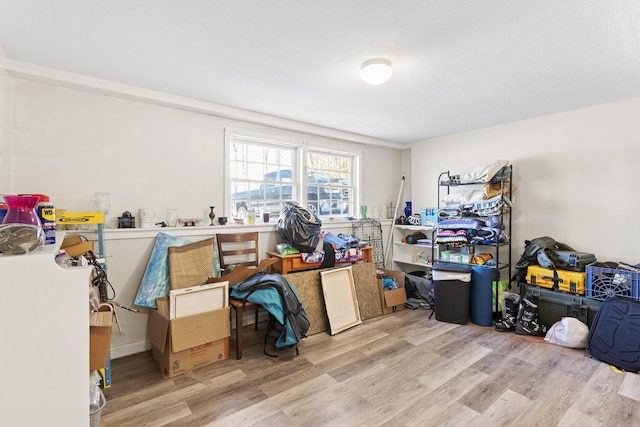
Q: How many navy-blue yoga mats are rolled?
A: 1